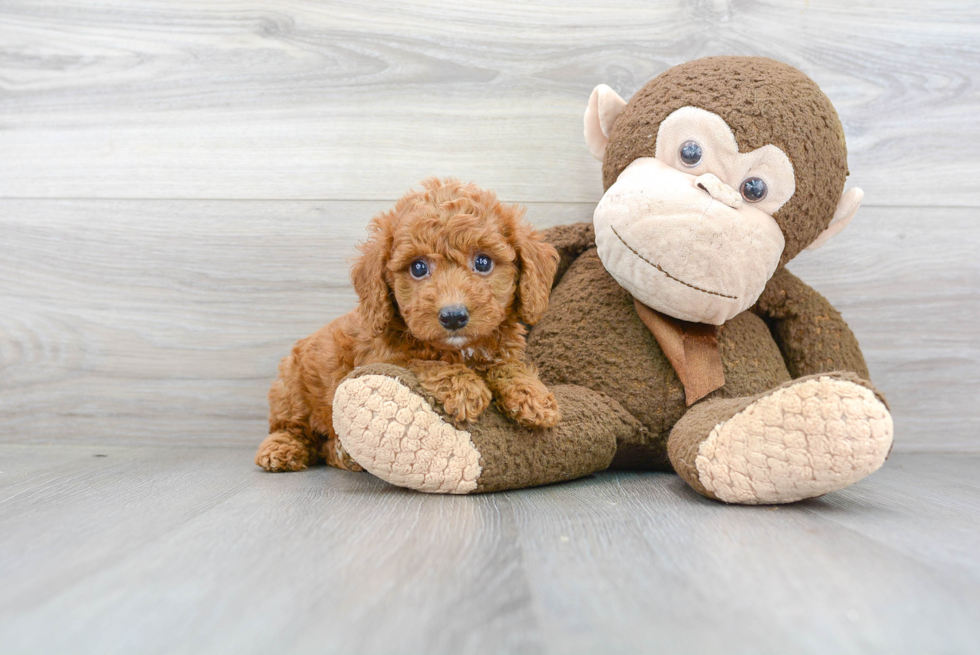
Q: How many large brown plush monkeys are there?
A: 1